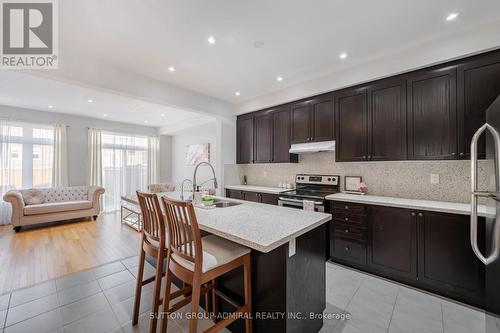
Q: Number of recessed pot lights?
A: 11